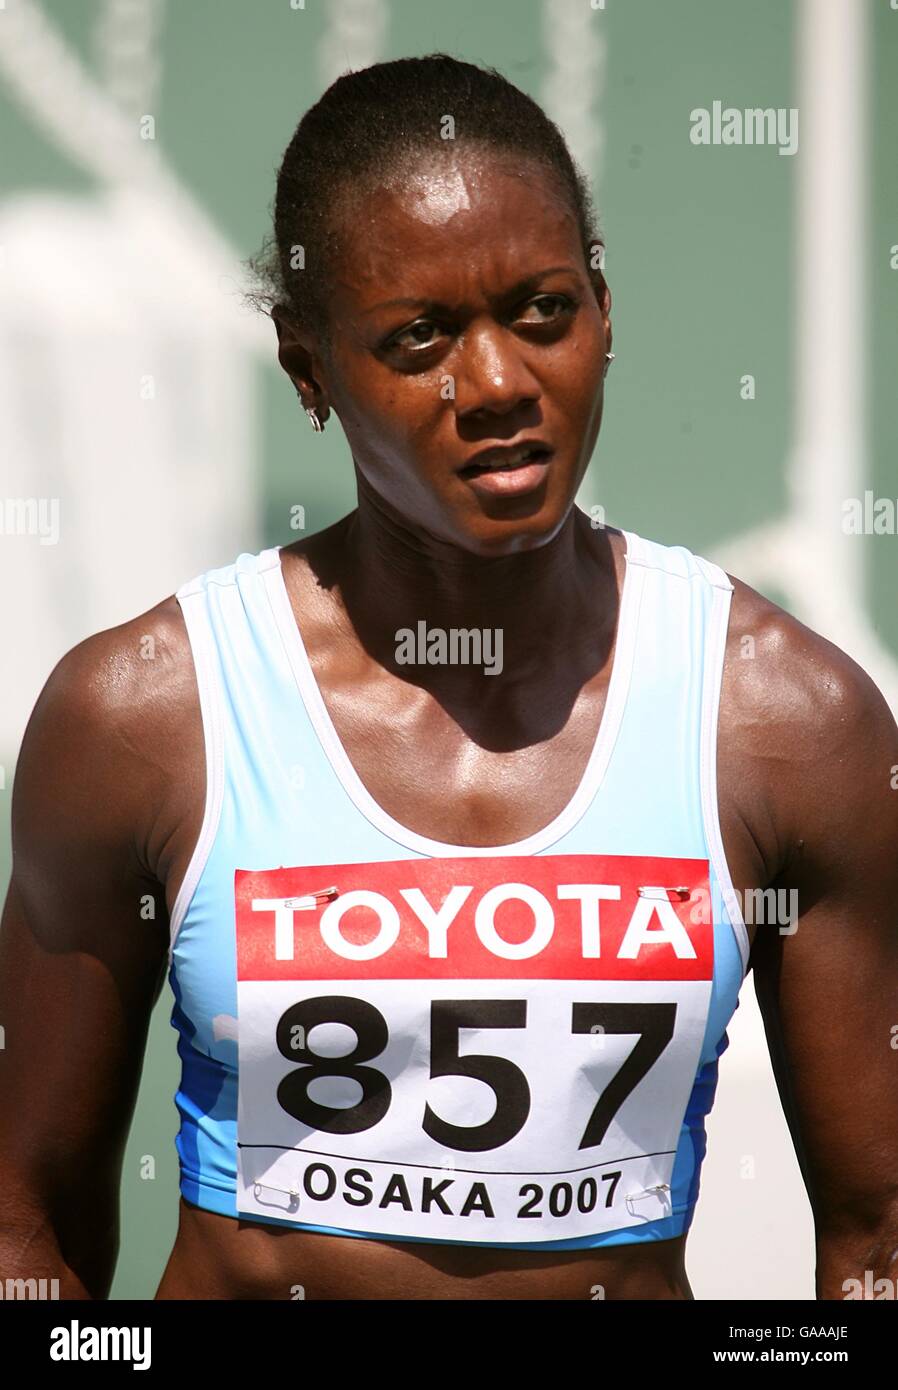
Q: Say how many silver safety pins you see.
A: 4